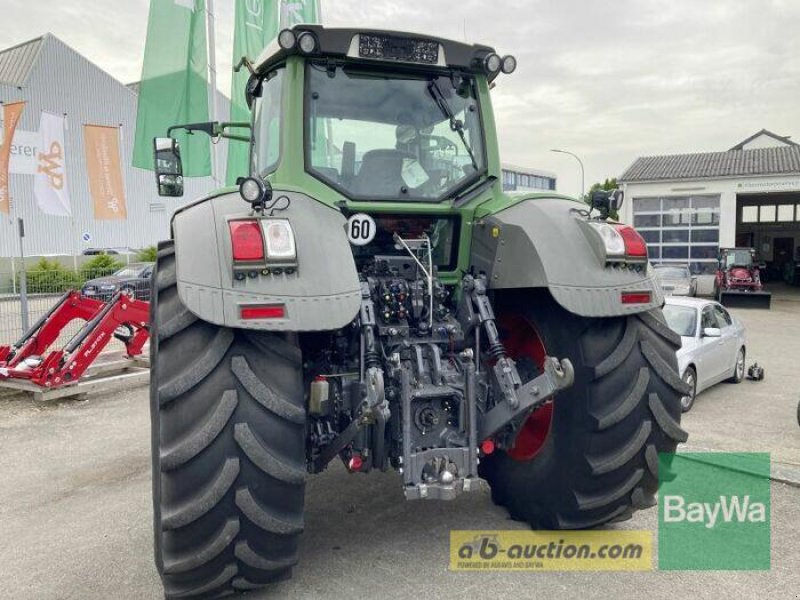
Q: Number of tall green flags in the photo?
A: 3